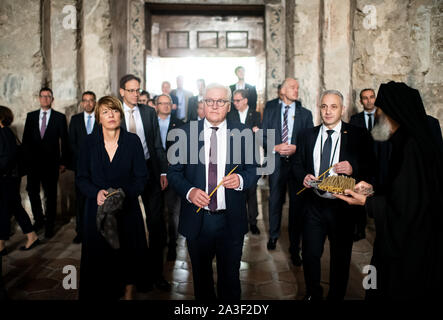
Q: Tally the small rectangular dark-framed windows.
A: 3